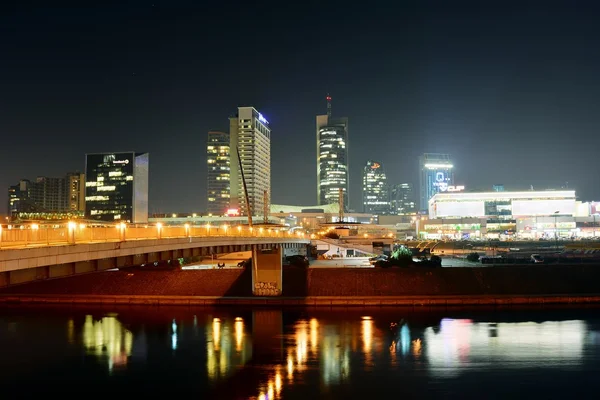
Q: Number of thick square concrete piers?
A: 1